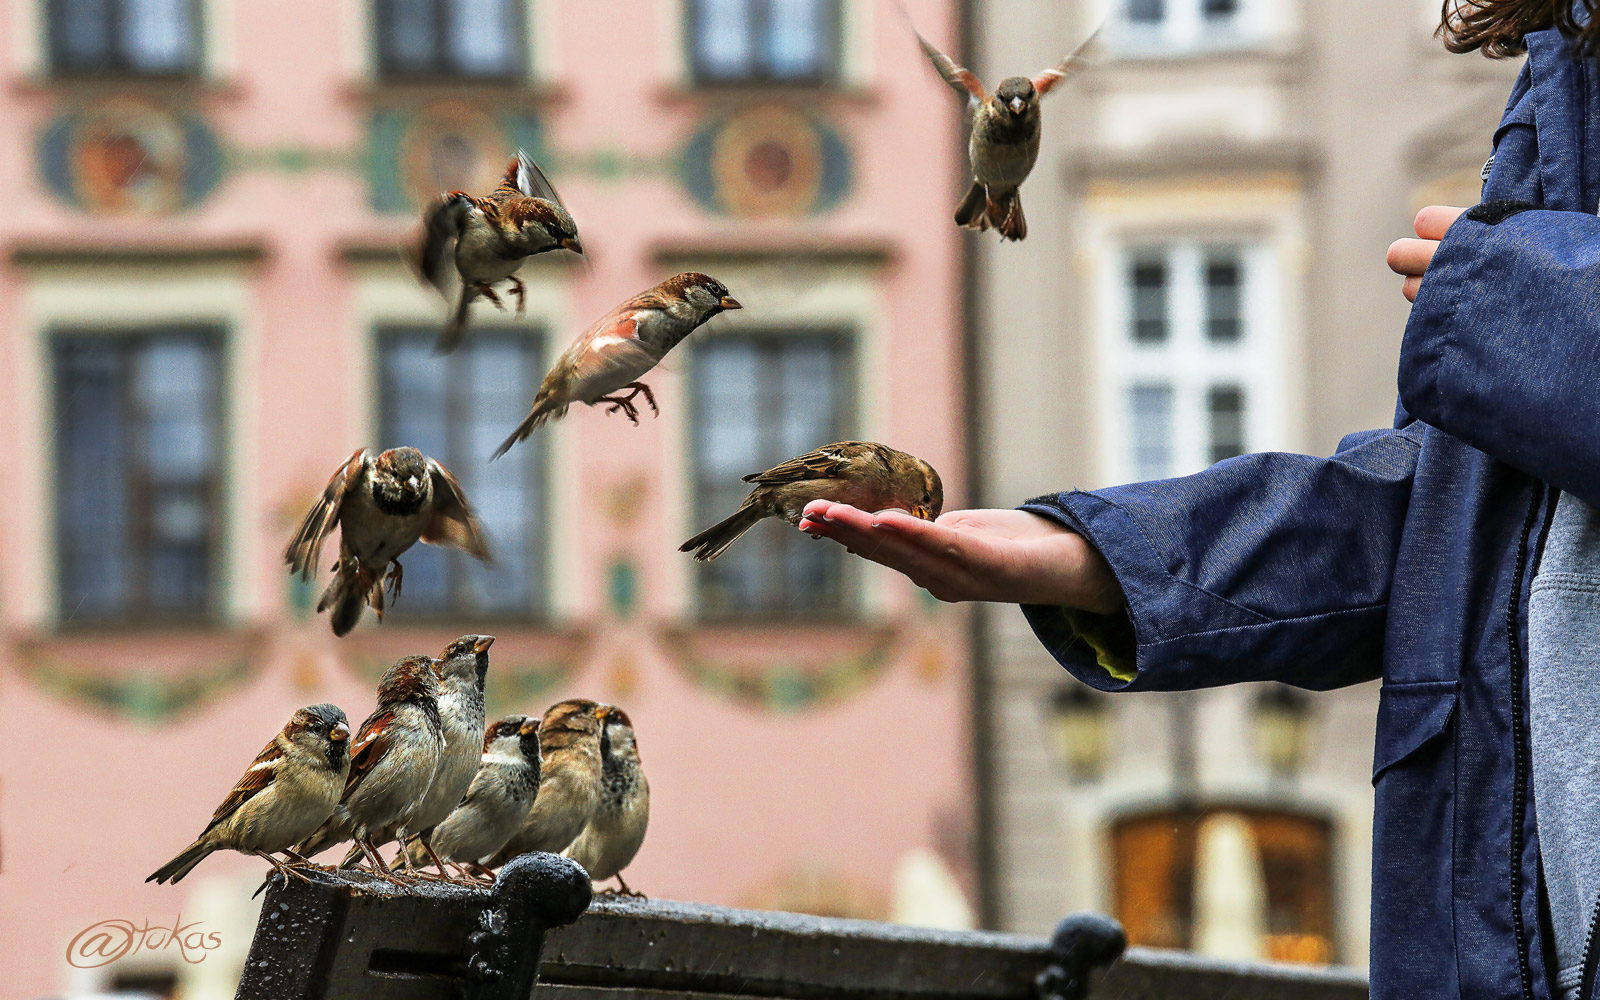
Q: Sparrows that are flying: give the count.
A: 4